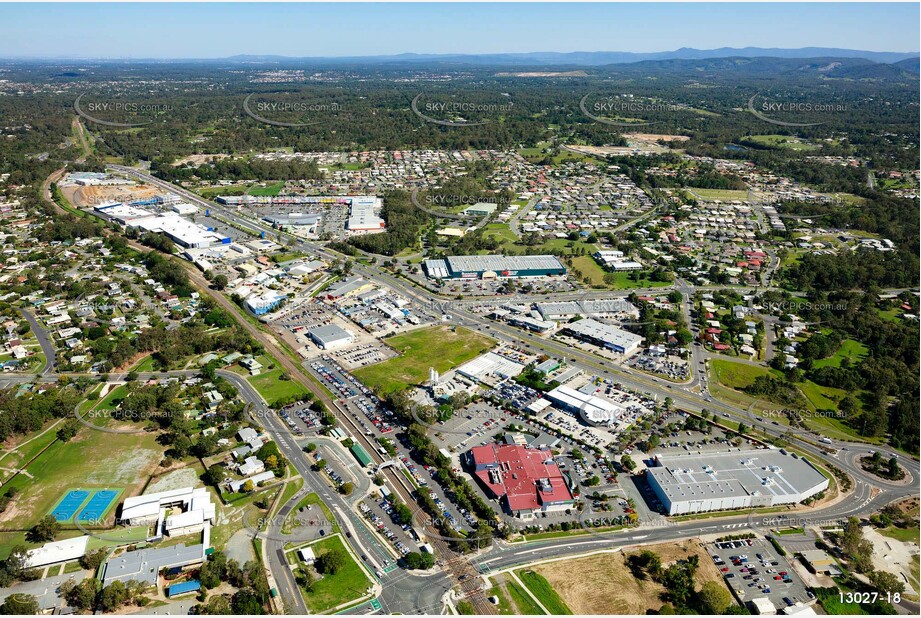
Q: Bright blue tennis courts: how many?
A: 2